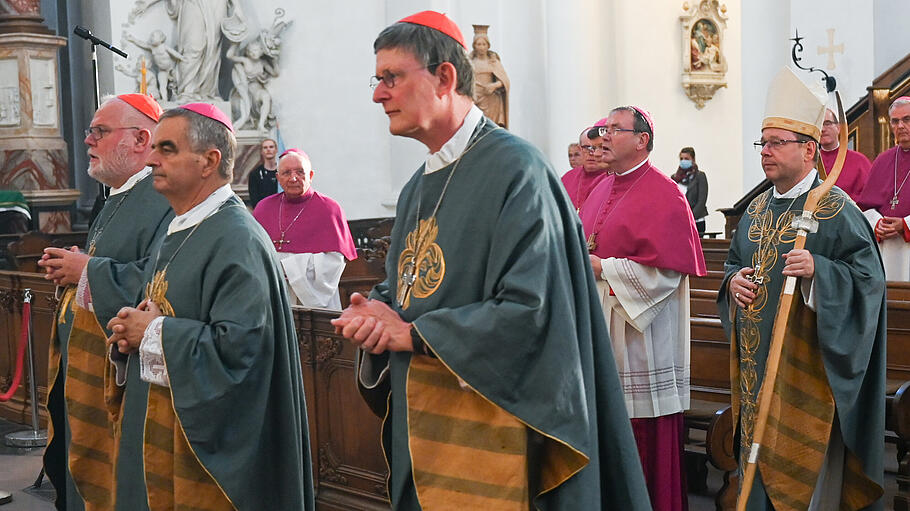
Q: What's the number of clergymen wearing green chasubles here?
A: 4